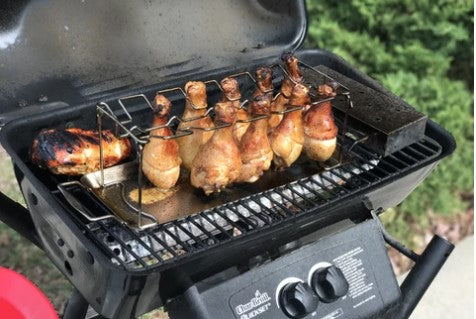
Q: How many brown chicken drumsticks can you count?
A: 9